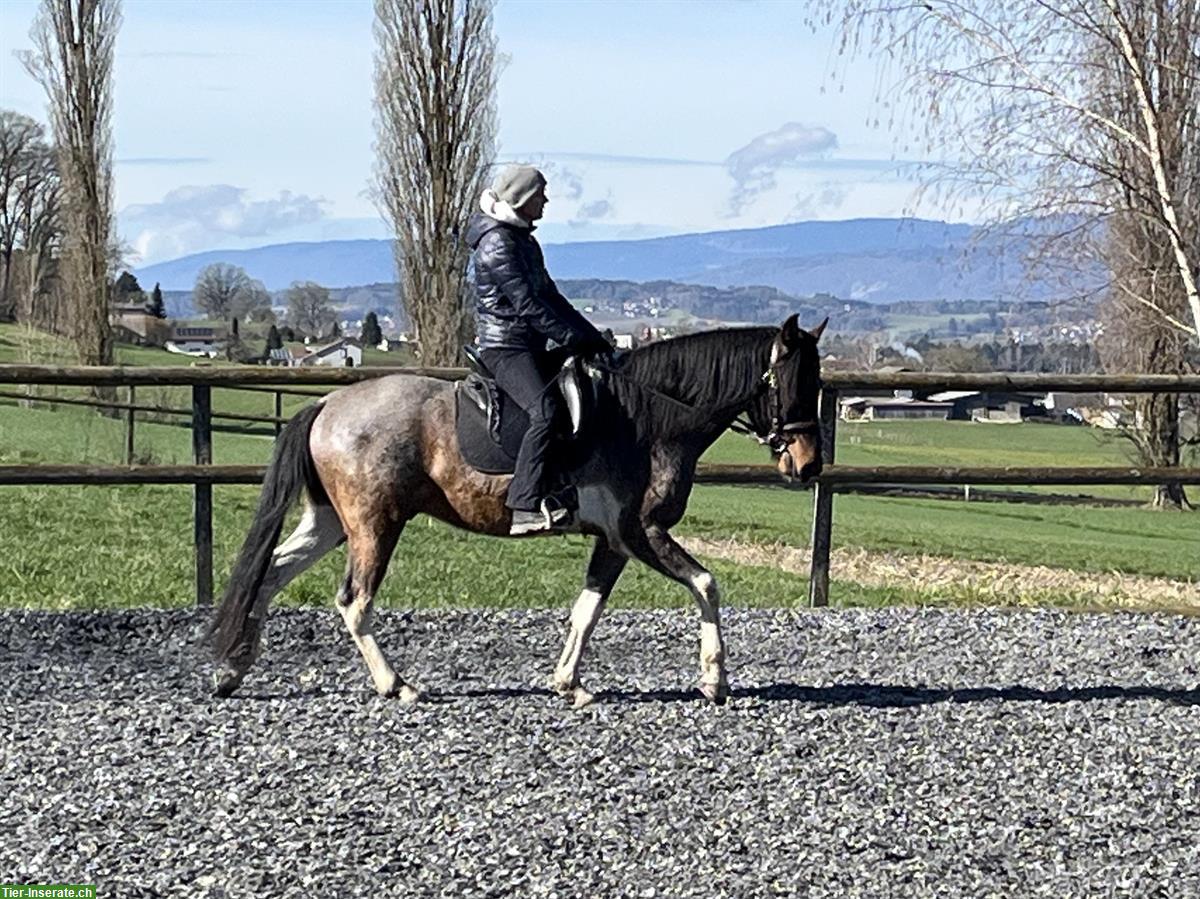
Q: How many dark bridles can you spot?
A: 1